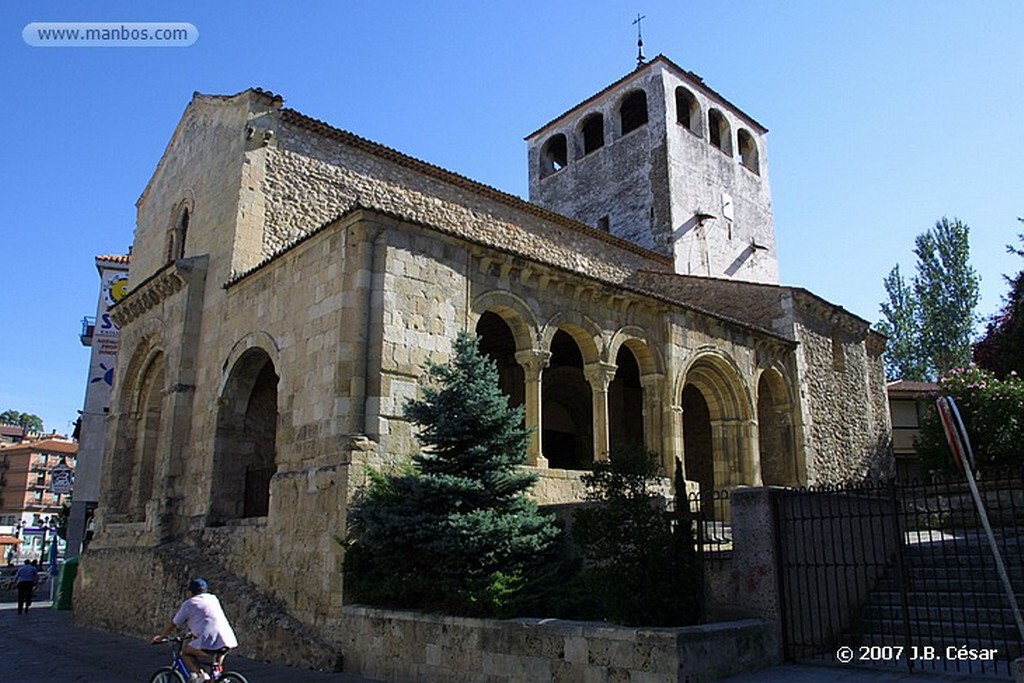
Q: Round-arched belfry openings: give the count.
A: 6